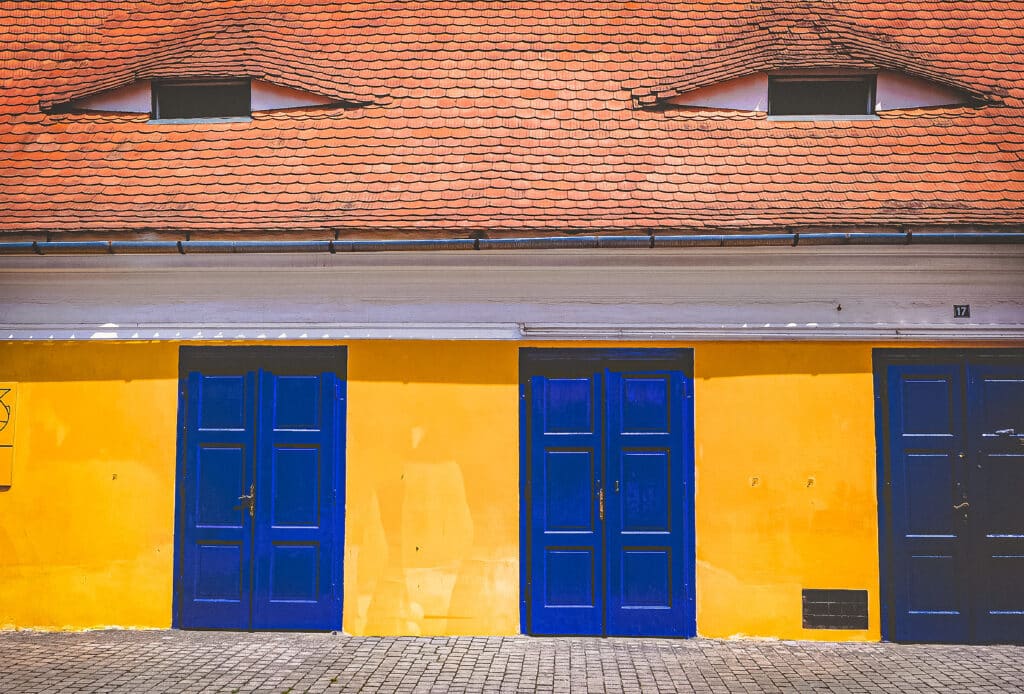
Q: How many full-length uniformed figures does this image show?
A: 0